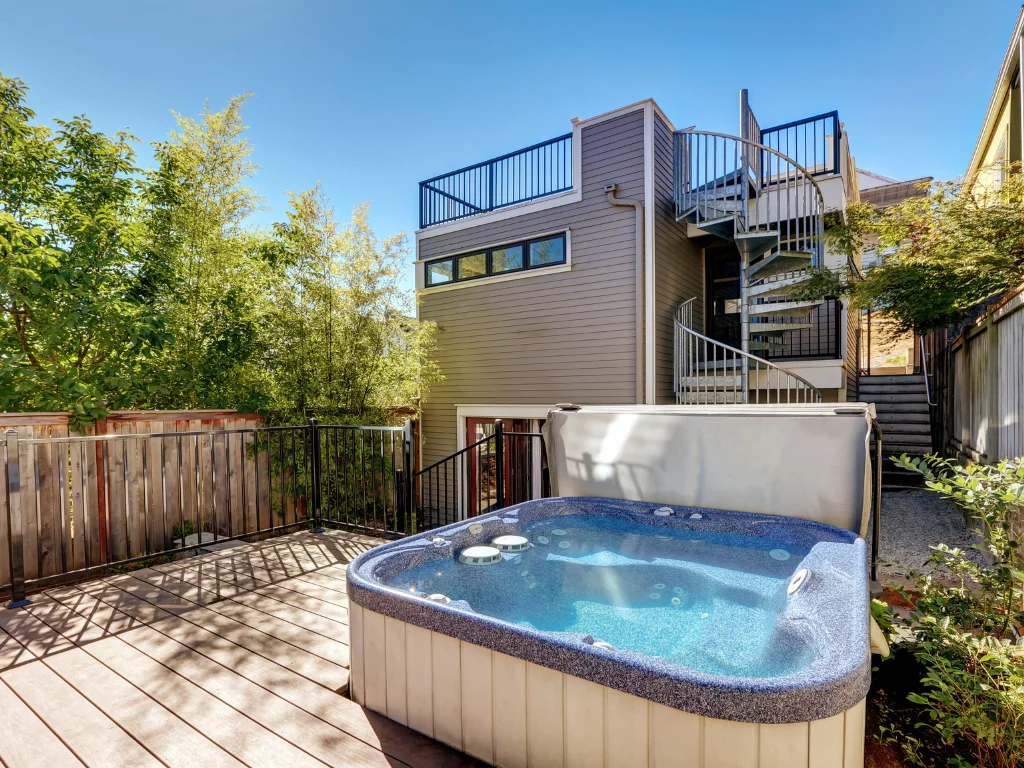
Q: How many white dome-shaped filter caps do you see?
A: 2